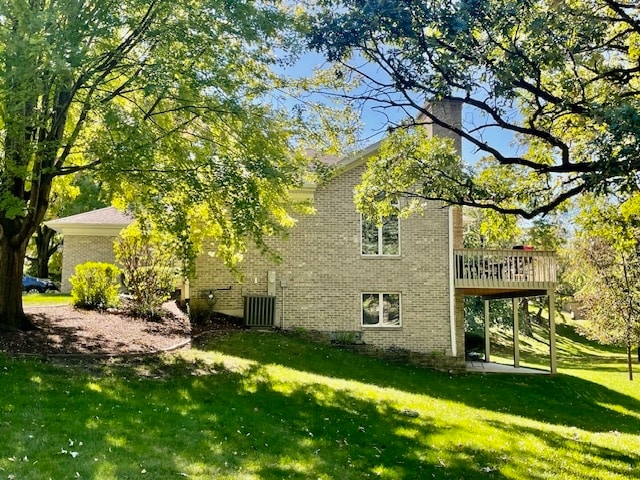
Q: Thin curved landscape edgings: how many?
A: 1